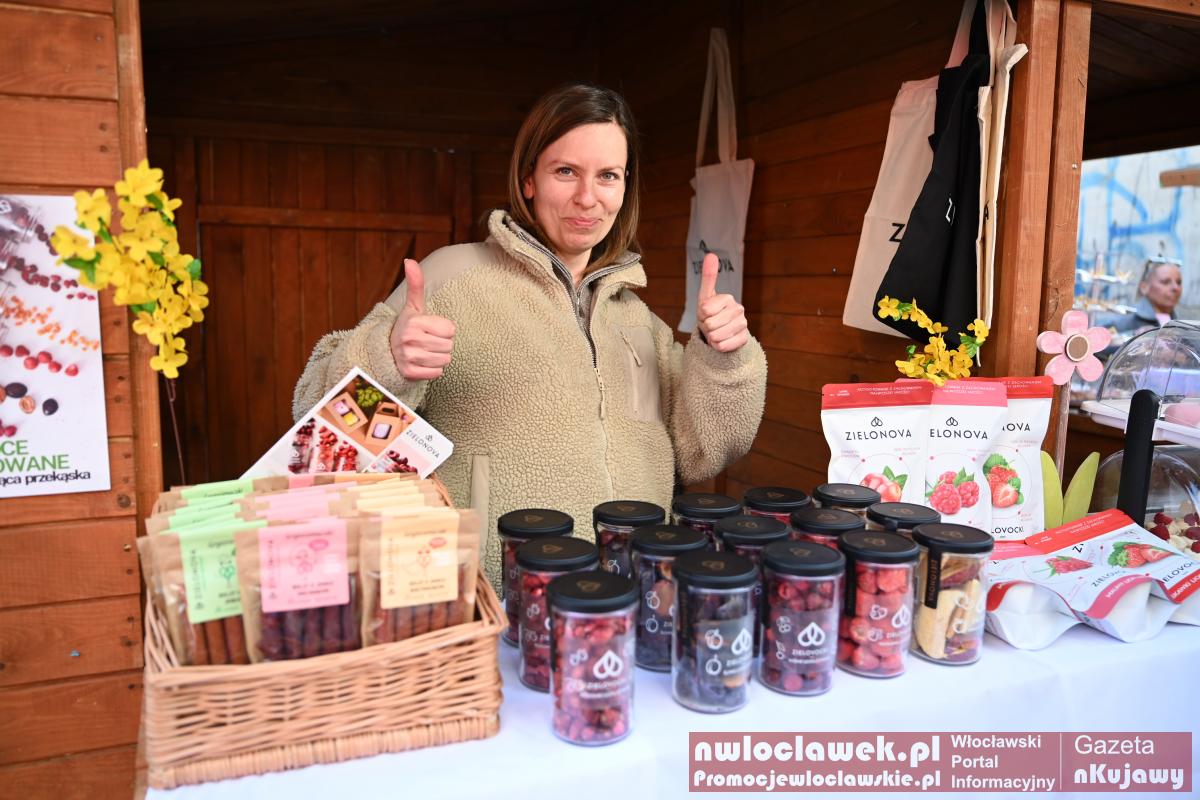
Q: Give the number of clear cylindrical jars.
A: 15